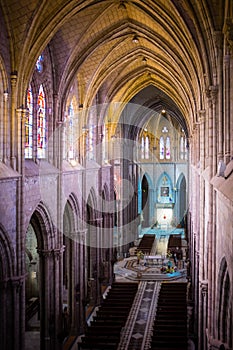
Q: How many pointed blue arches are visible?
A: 3